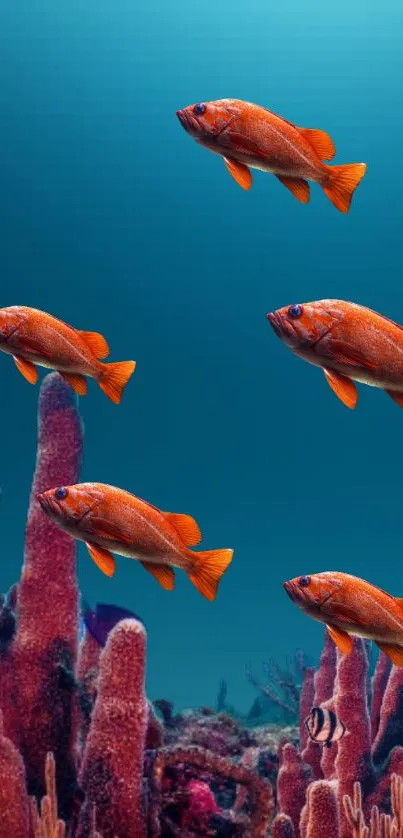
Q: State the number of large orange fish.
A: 5